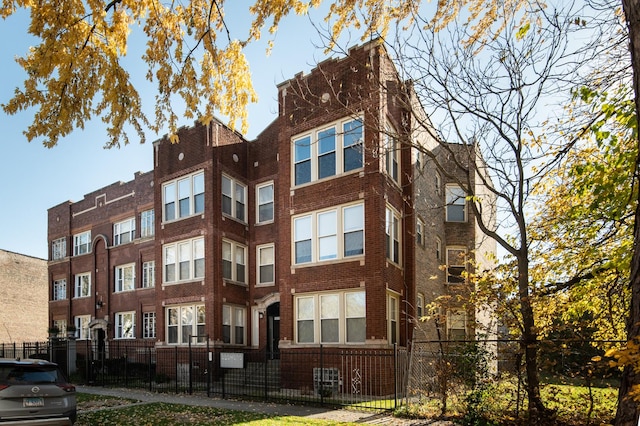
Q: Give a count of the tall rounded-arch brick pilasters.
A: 1